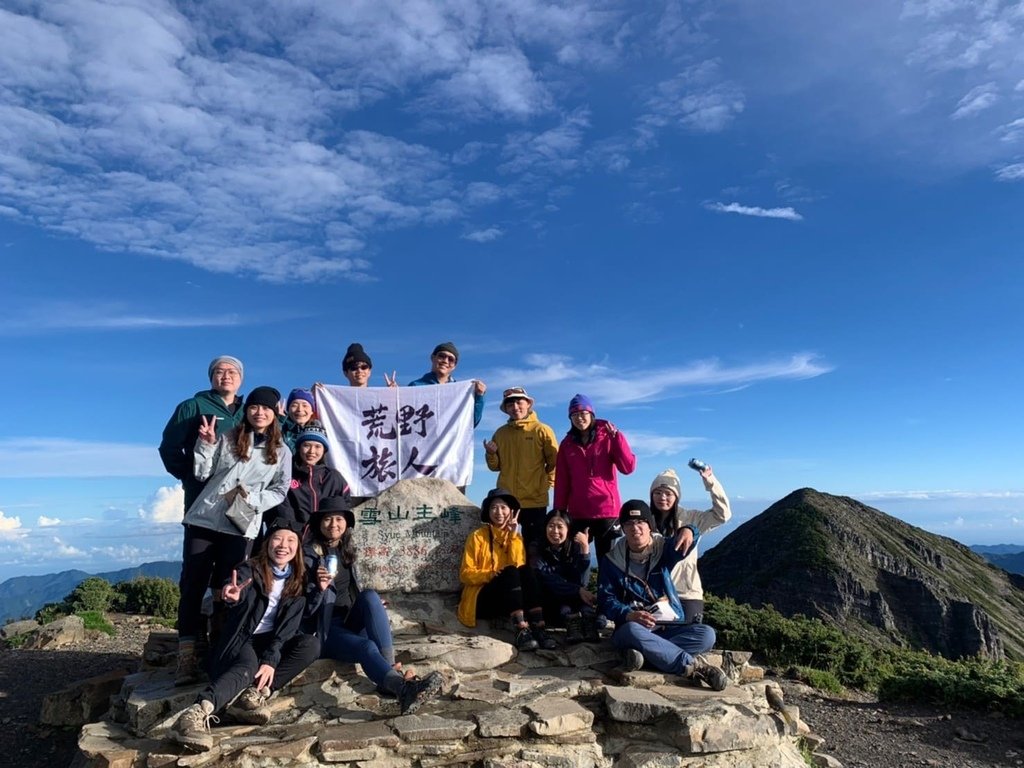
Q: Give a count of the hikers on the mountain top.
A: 14